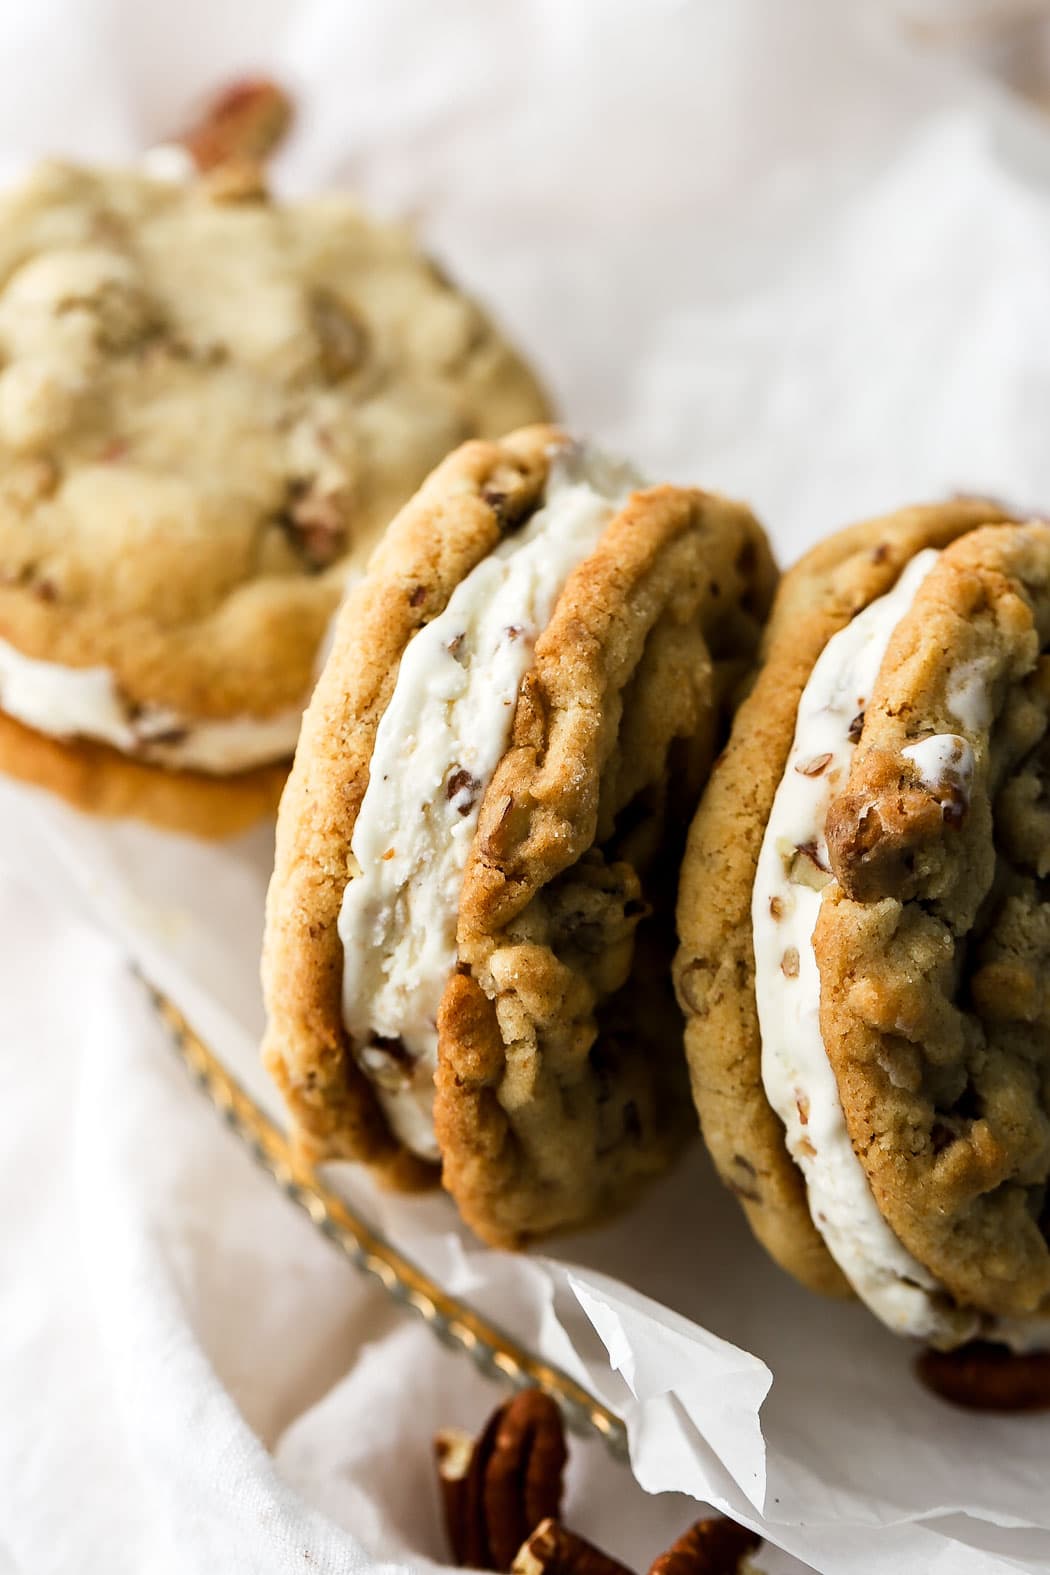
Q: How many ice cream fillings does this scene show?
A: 3